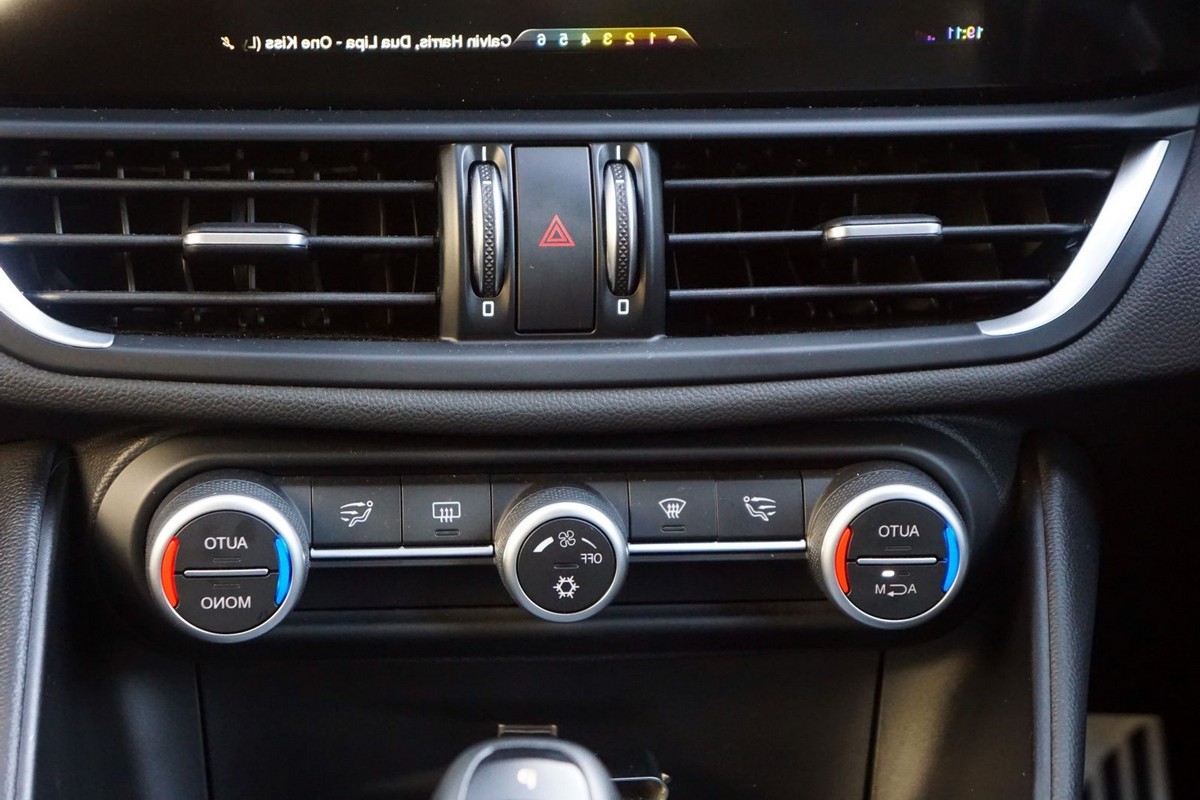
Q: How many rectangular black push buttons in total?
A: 5